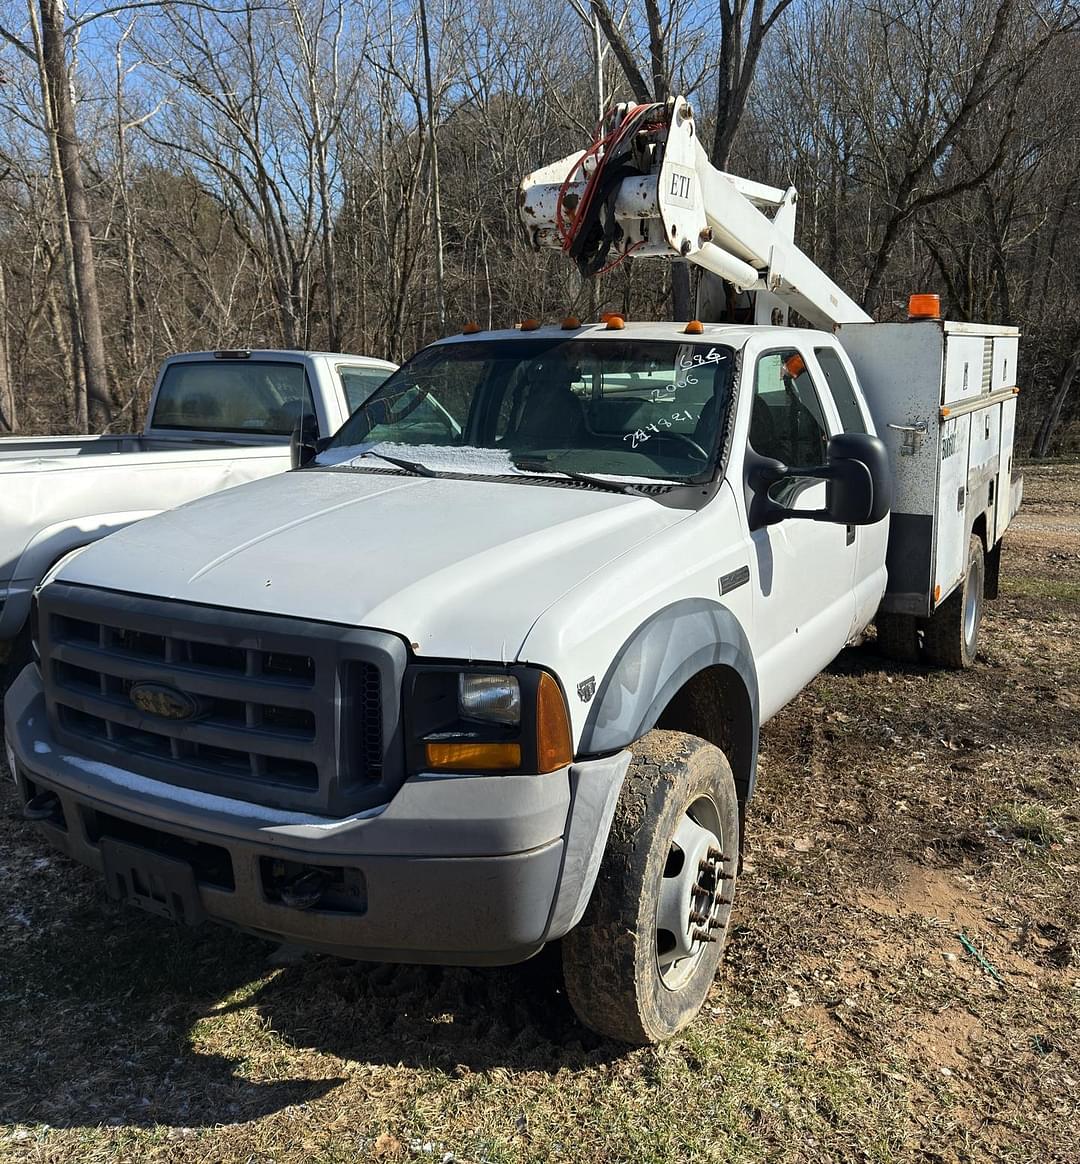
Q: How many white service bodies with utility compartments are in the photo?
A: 1